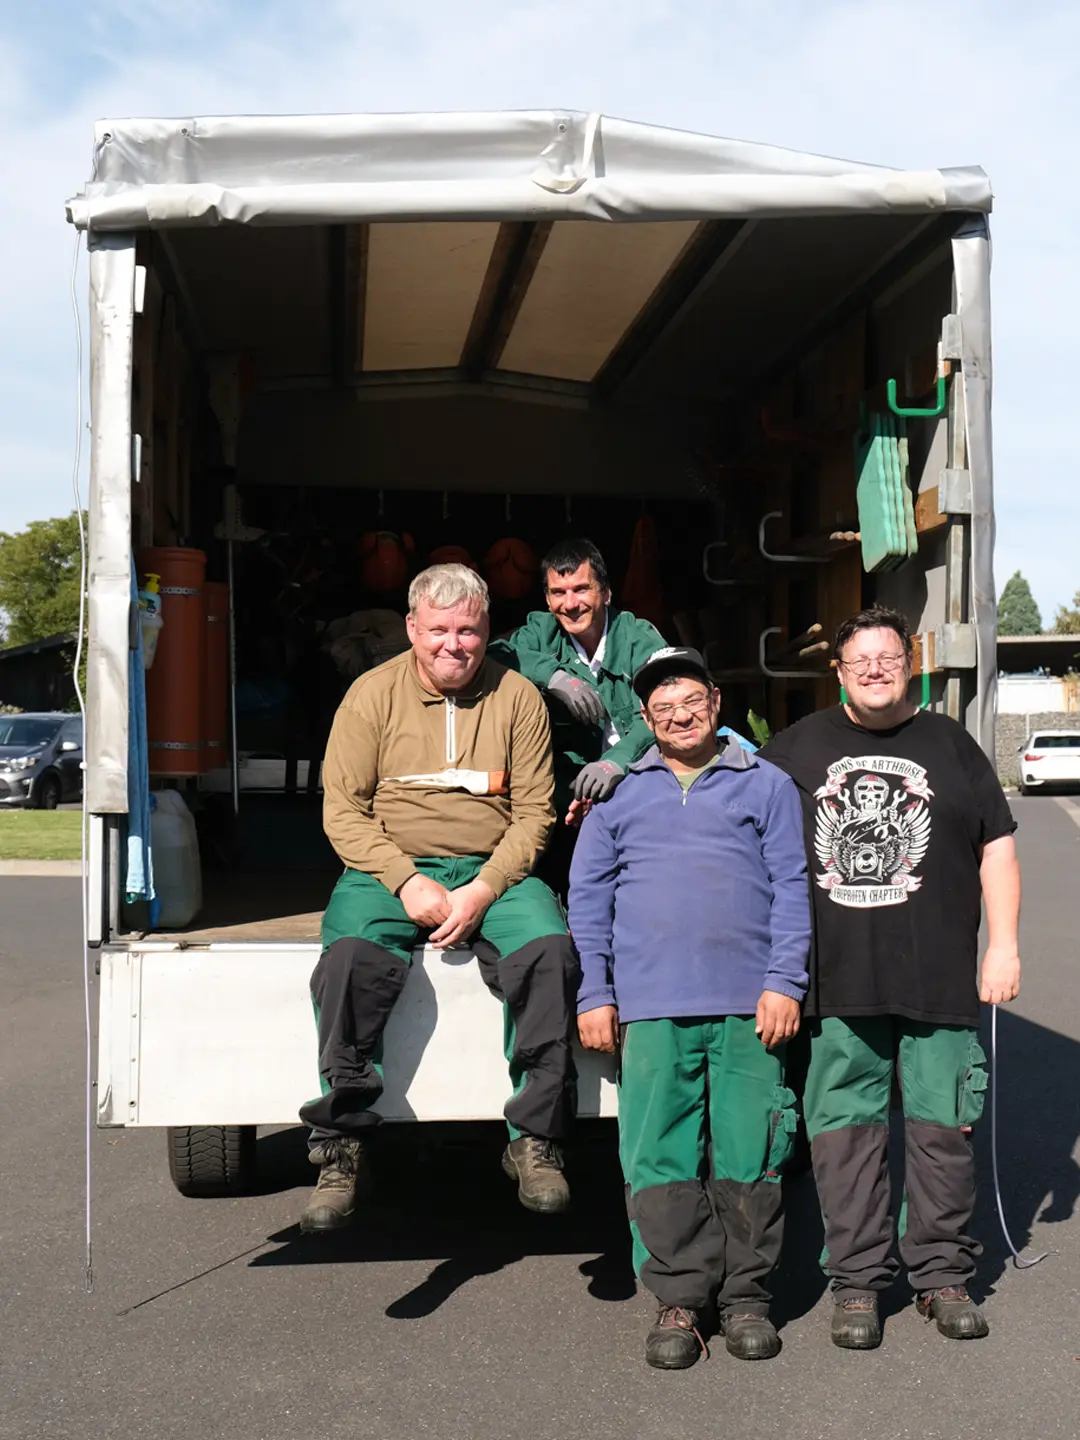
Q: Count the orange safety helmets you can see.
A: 3